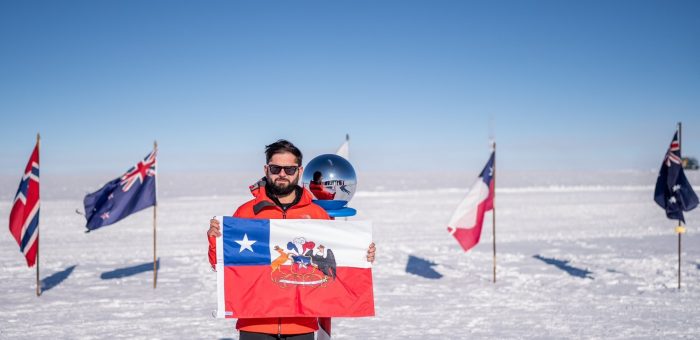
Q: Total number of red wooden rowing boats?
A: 0